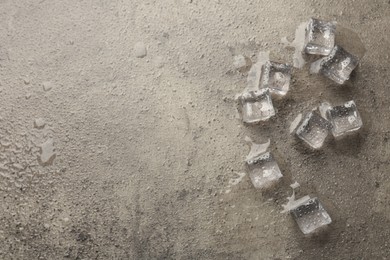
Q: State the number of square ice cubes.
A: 8